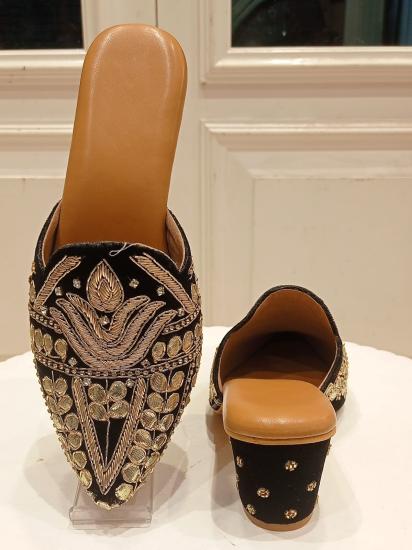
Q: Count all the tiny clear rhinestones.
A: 11